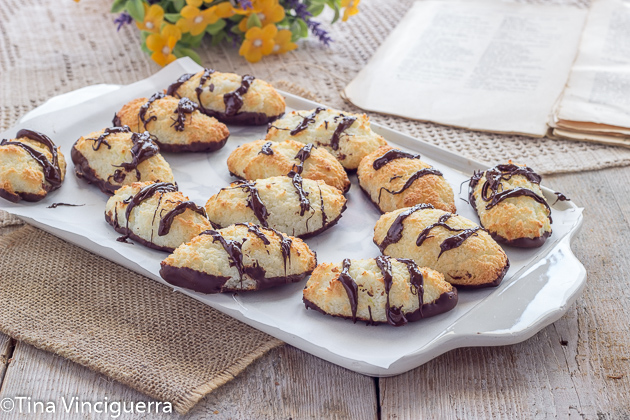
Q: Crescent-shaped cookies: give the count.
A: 13